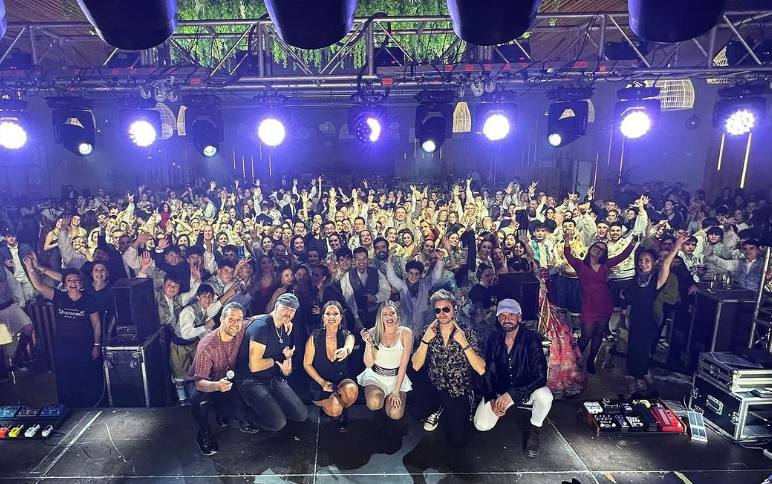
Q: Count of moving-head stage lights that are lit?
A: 11